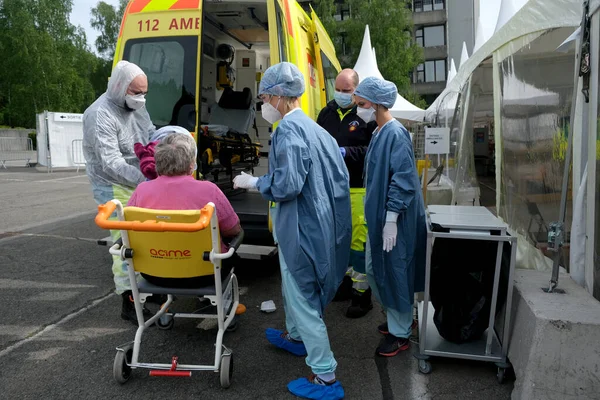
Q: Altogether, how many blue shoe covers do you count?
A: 2